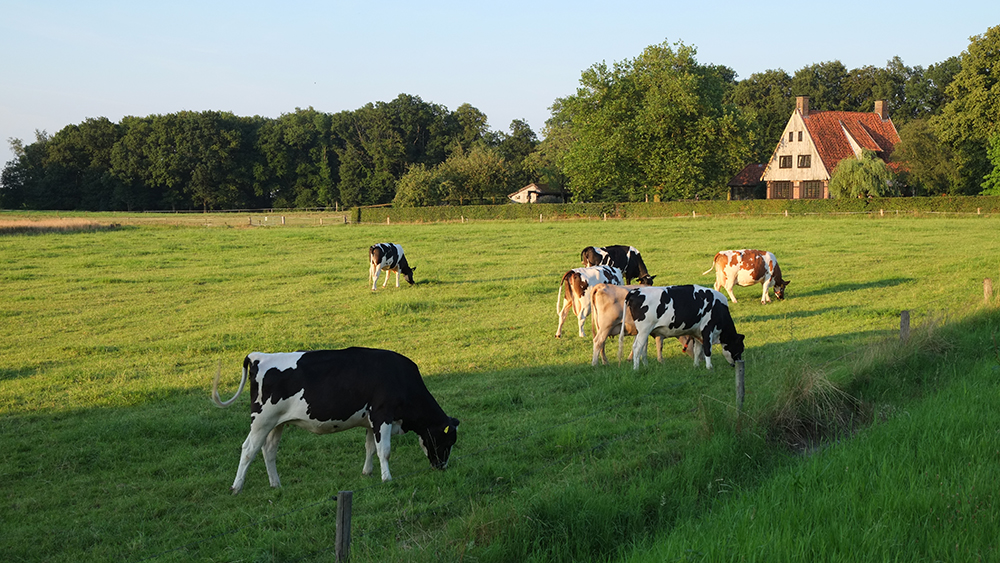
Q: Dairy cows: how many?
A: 7